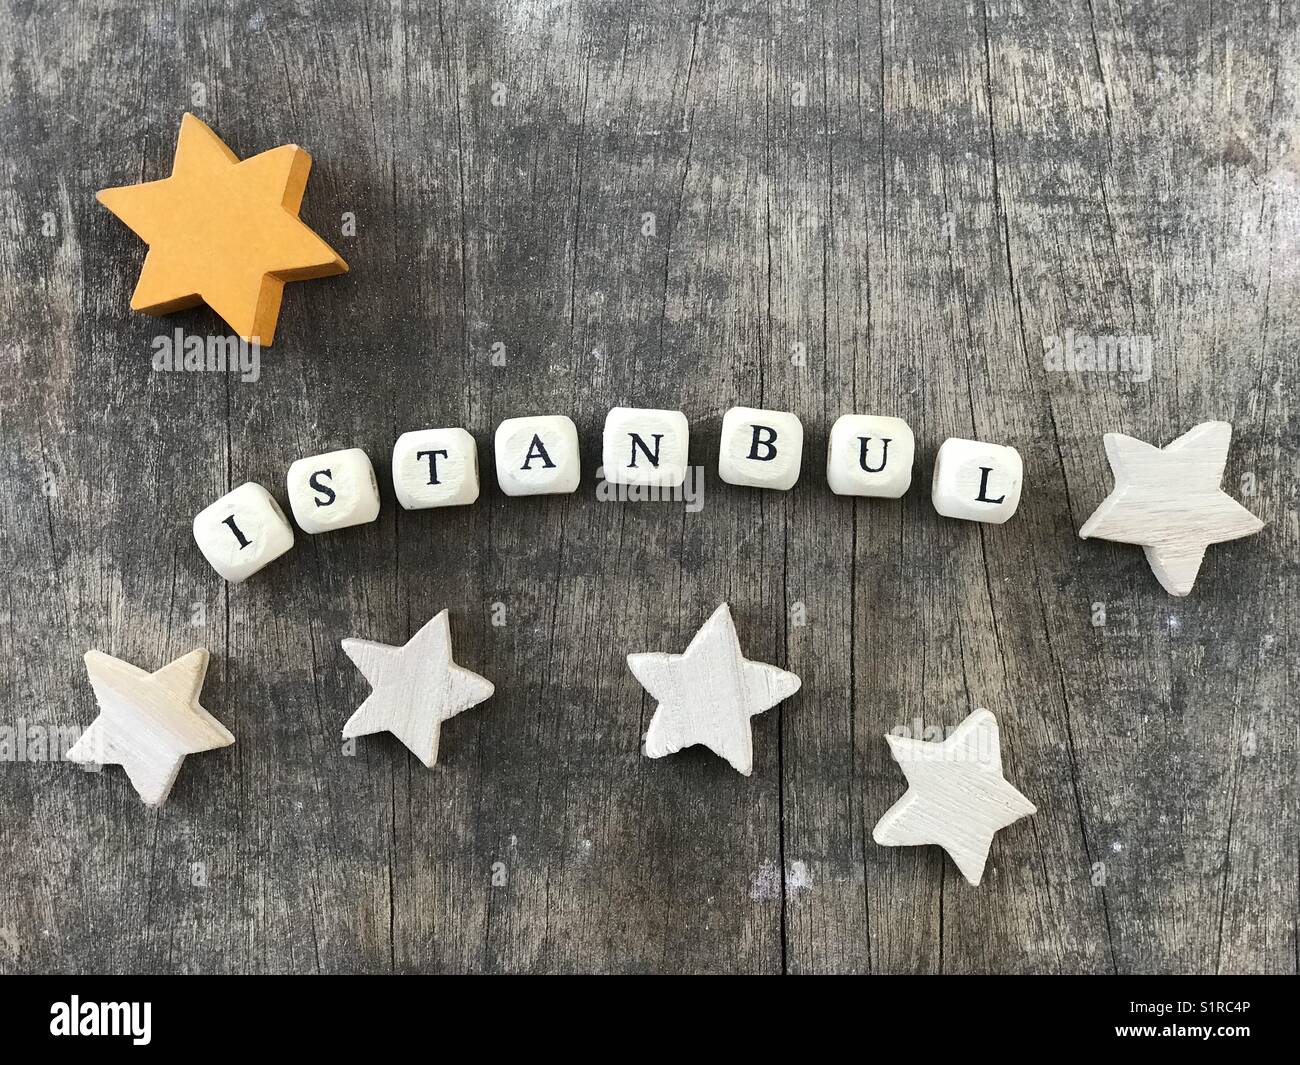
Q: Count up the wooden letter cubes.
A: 8